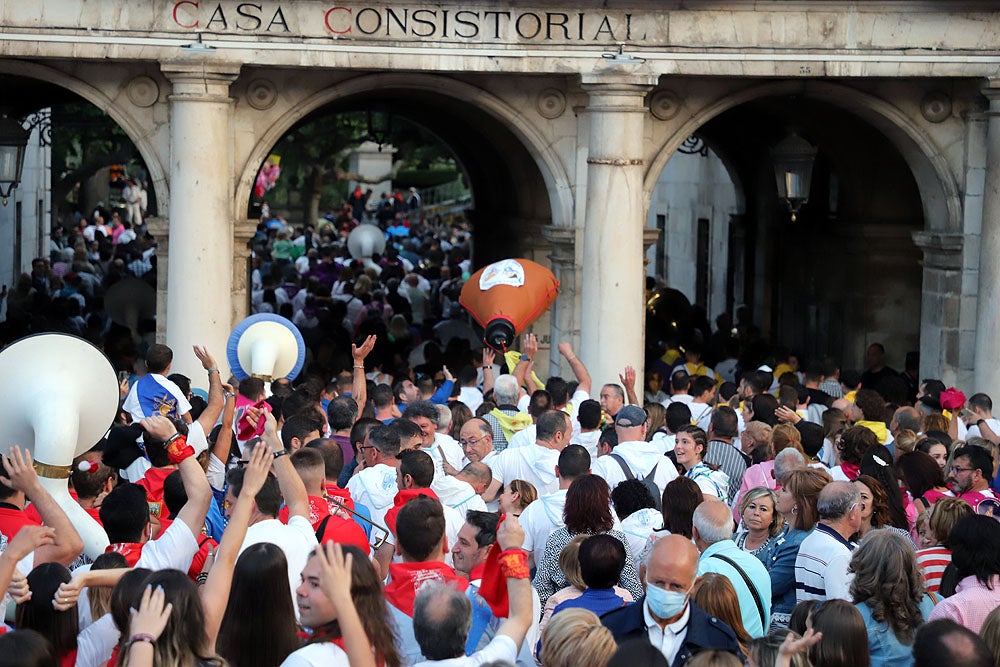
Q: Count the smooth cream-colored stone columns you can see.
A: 3